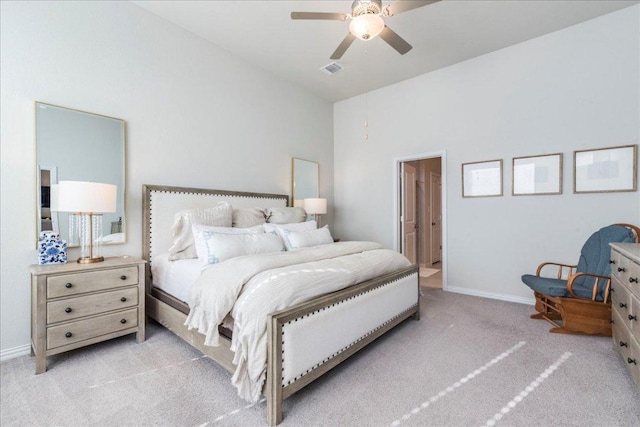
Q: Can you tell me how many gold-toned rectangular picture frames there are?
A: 3